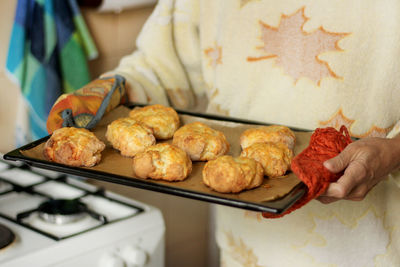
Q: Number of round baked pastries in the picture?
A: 8